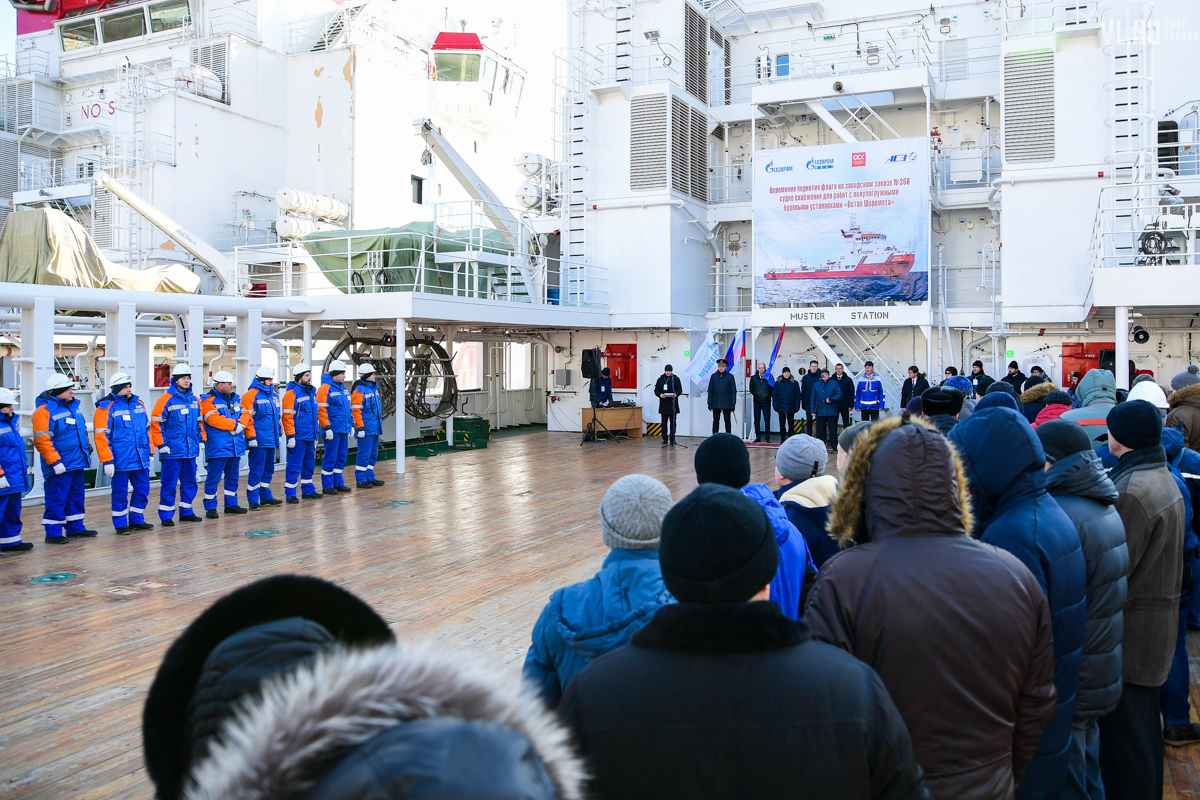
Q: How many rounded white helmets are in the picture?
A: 10